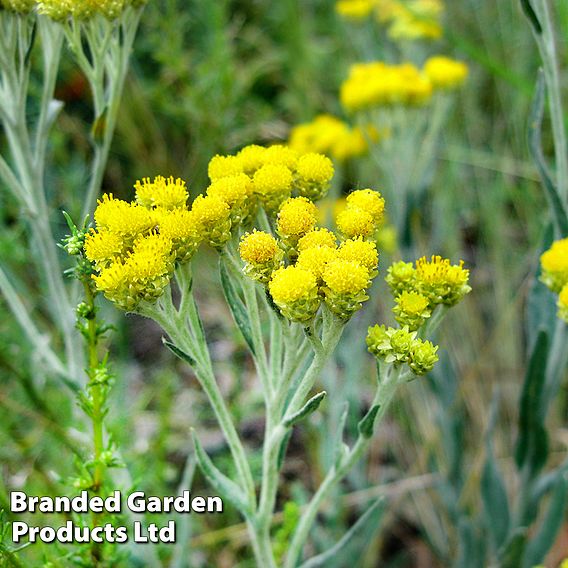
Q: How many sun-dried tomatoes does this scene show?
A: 0